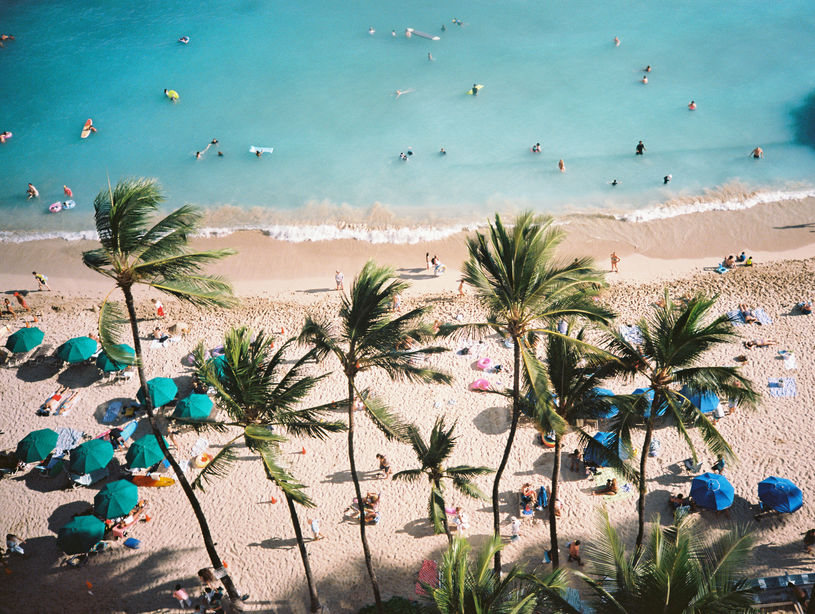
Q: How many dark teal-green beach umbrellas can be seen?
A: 11